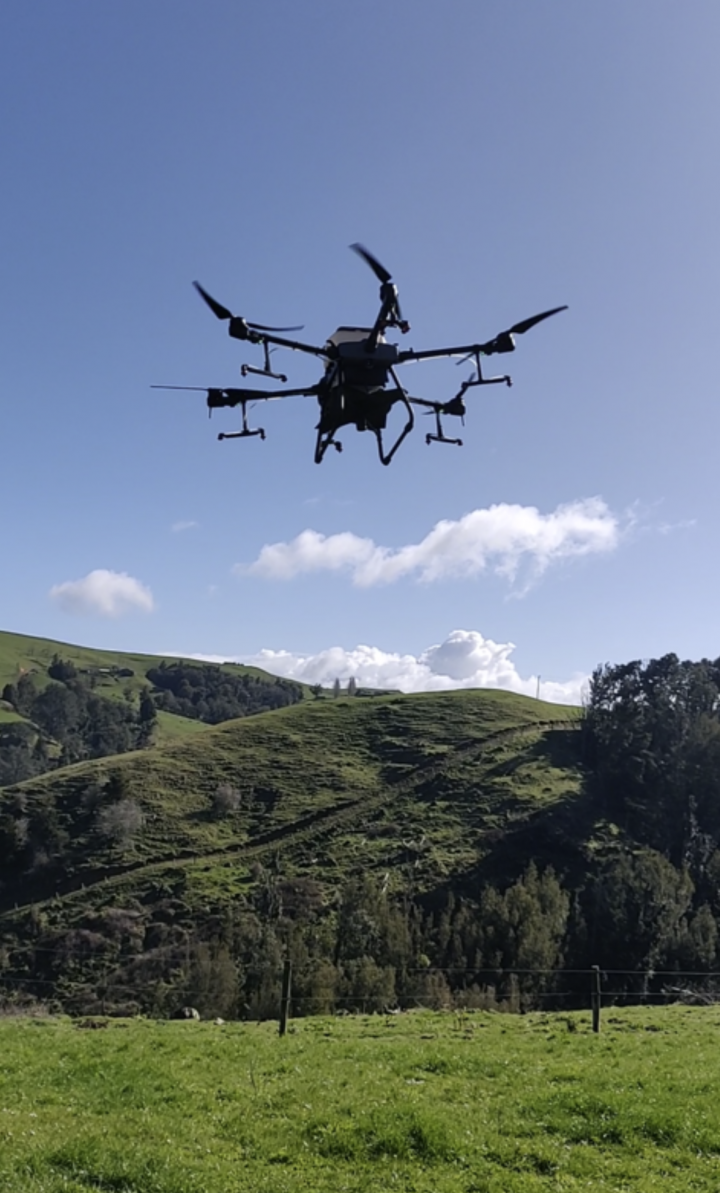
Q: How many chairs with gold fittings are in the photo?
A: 0